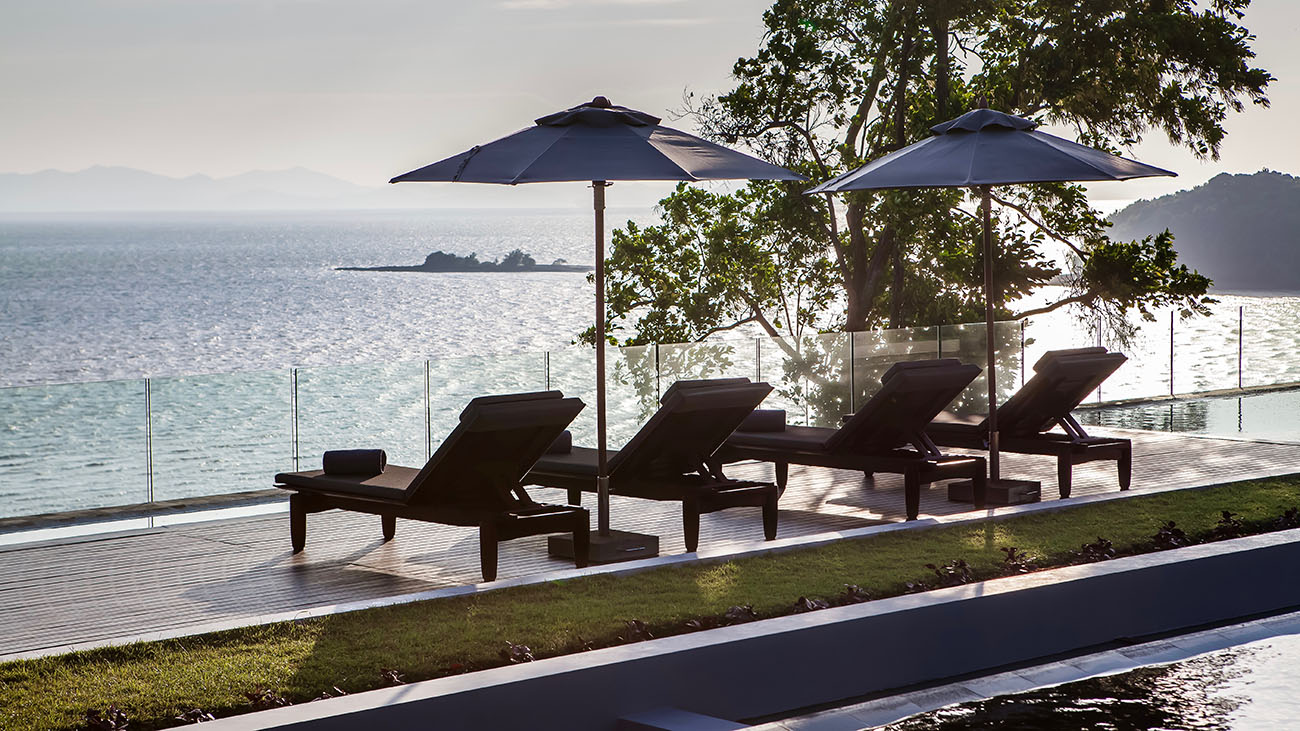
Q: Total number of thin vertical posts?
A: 12